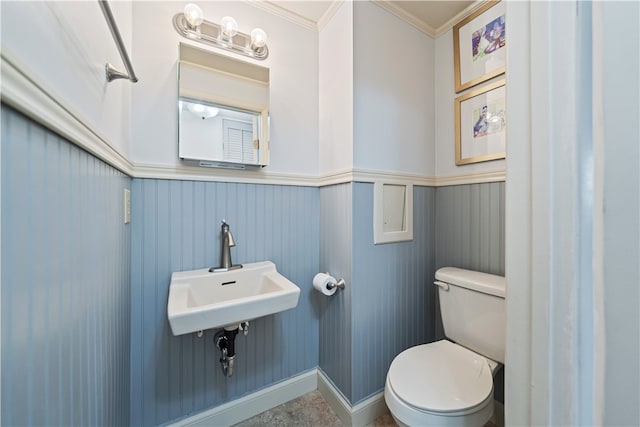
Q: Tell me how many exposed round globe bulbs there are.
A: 3